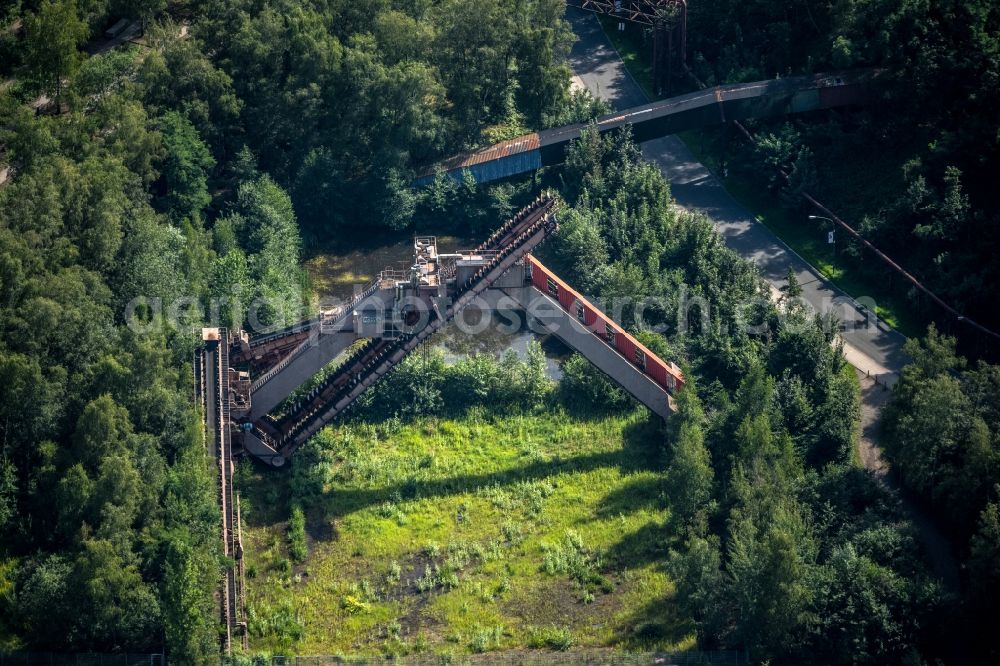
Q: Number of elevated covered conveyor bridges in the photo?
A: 1